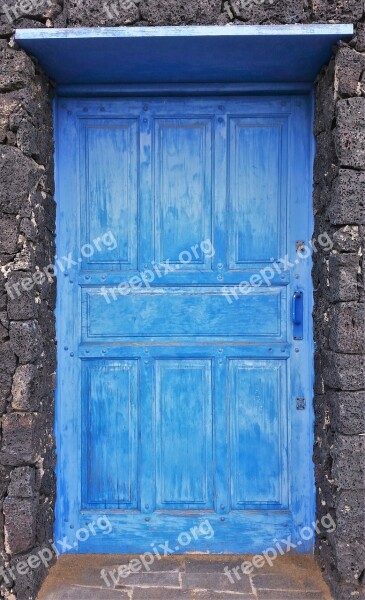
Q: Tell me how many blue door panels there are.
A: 7